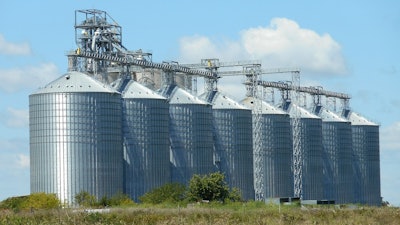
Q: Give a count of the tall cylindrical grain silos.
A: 8